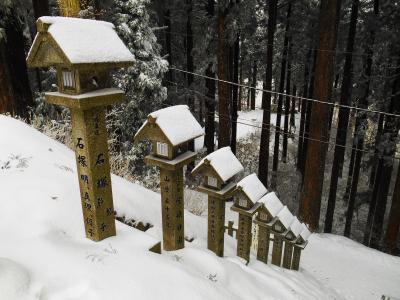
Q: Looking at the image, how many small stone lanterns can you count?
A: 8